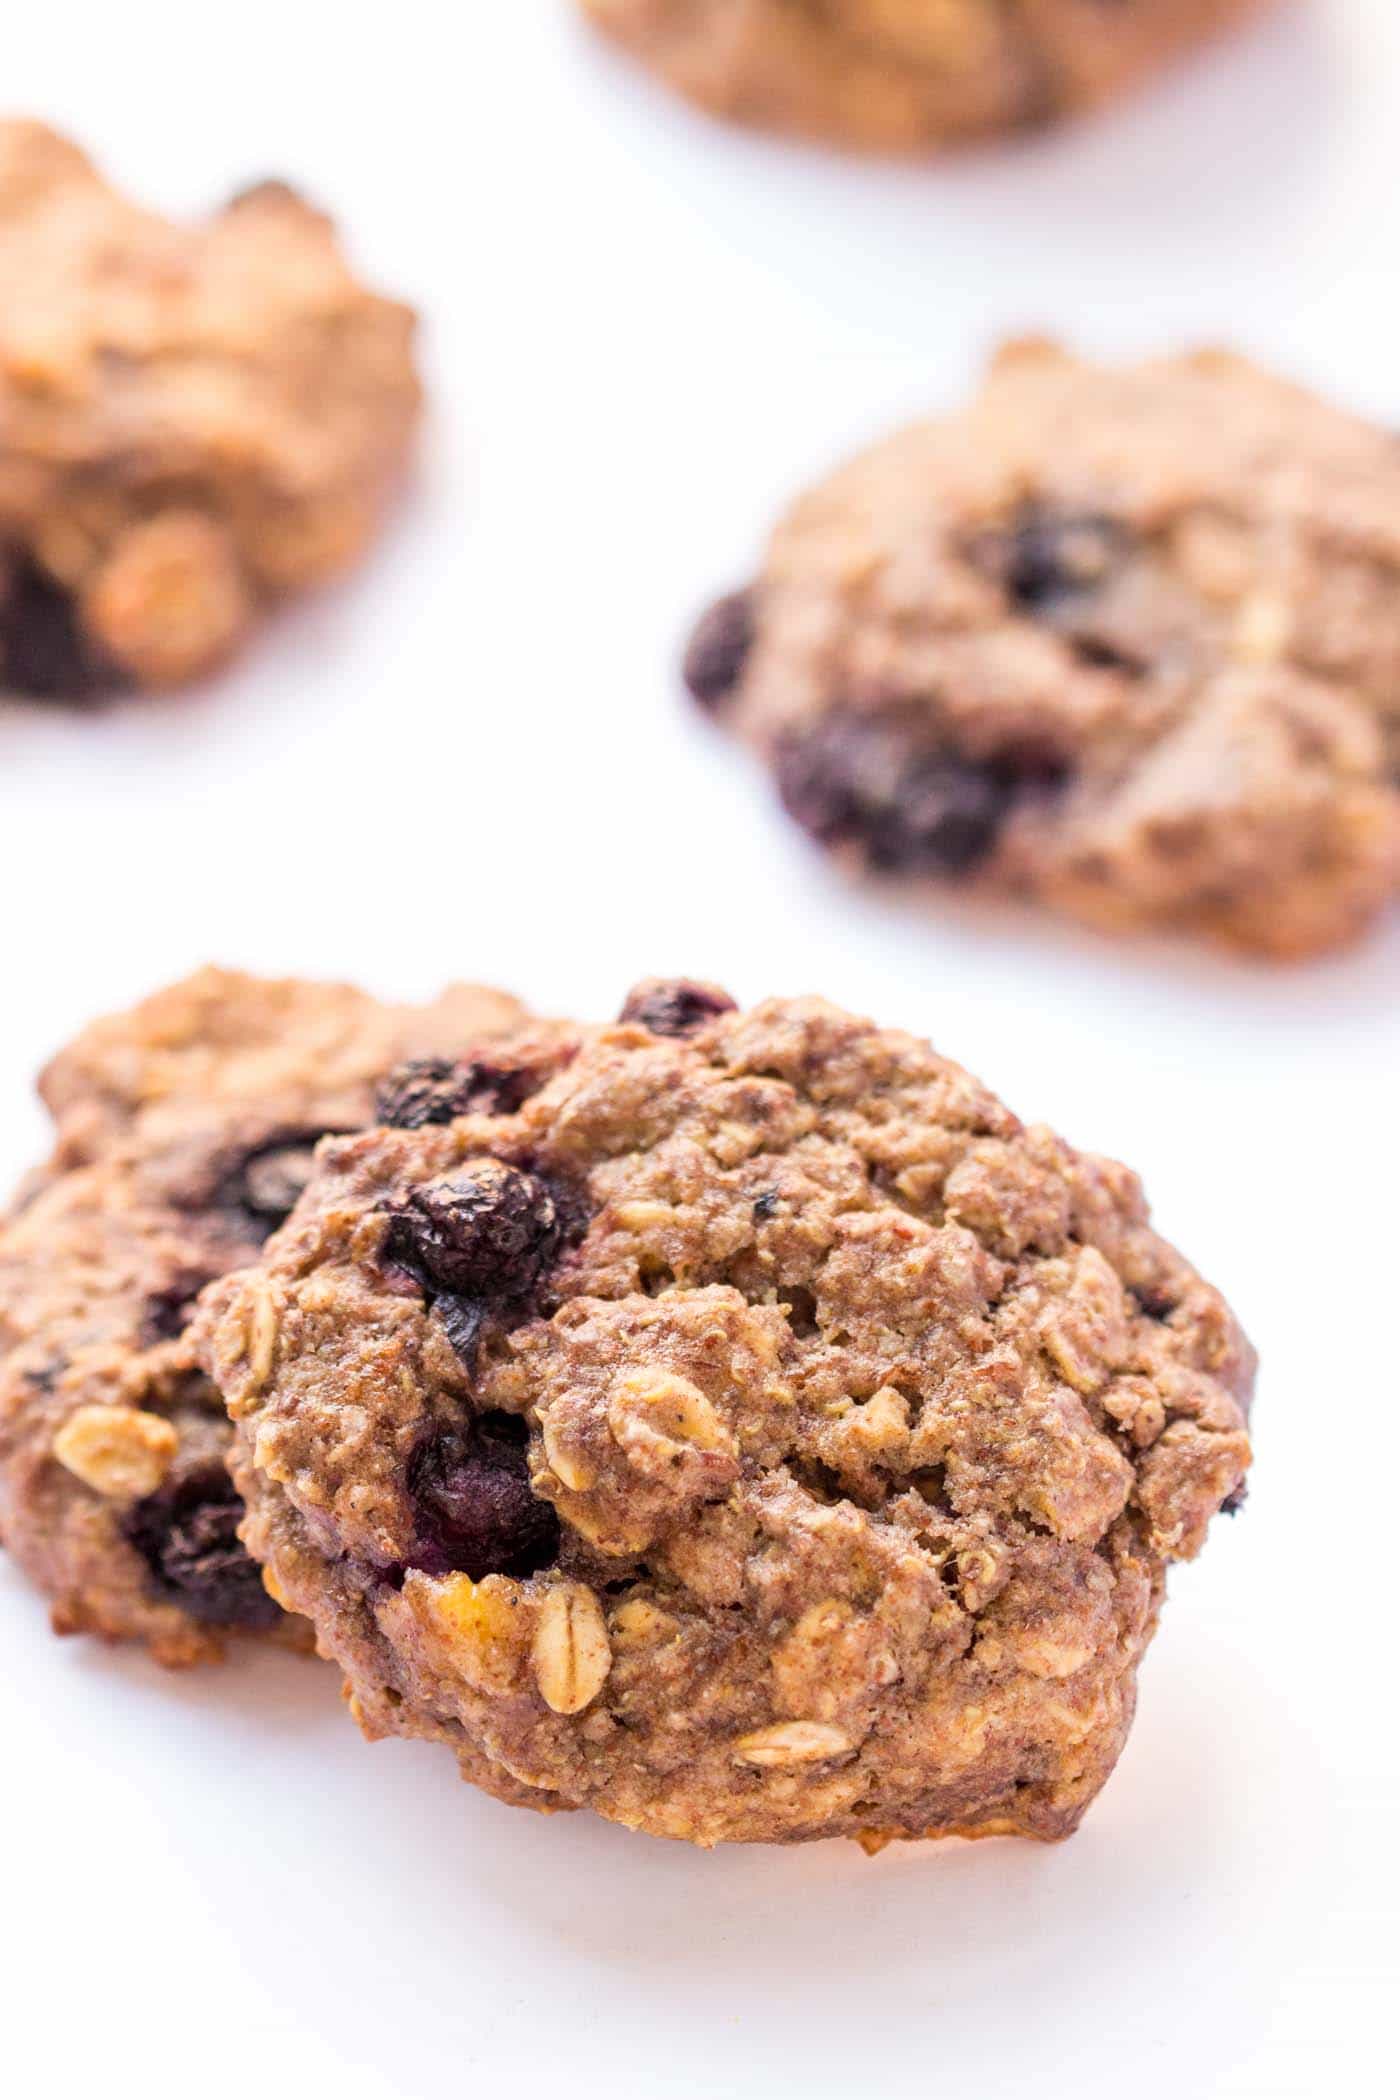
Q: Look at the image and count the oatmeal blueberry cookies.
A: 5